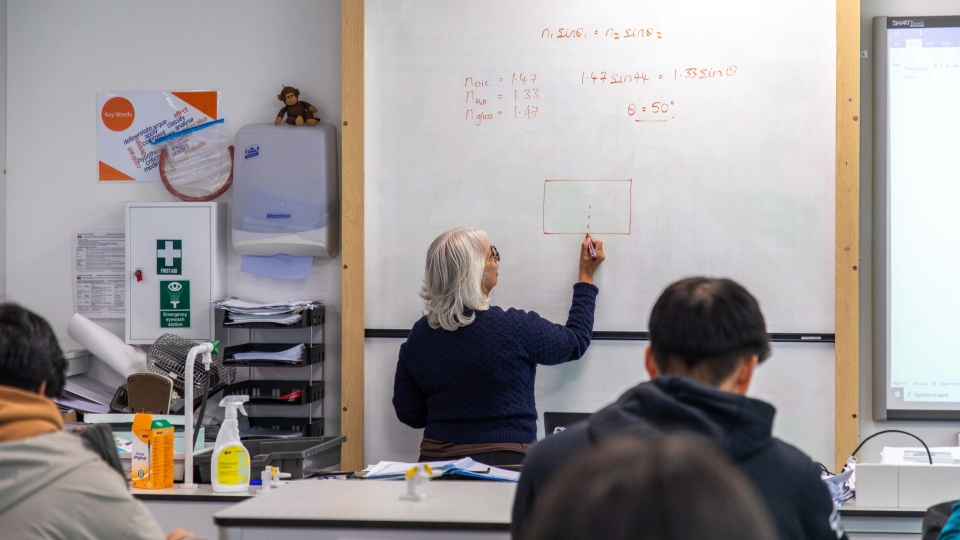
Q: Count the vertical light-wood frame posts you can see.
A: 2